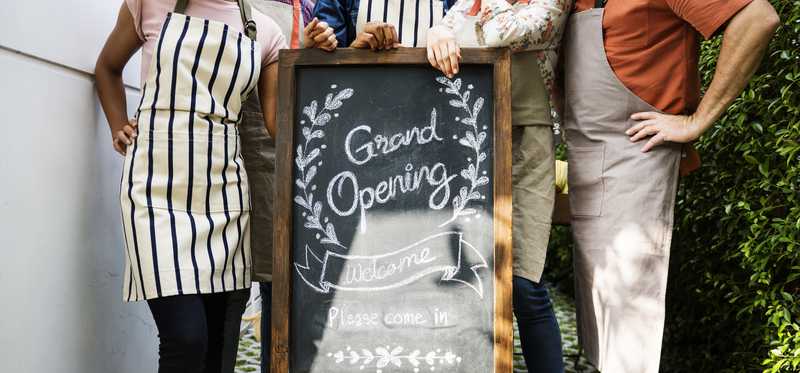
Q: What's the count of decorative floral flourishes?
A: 3